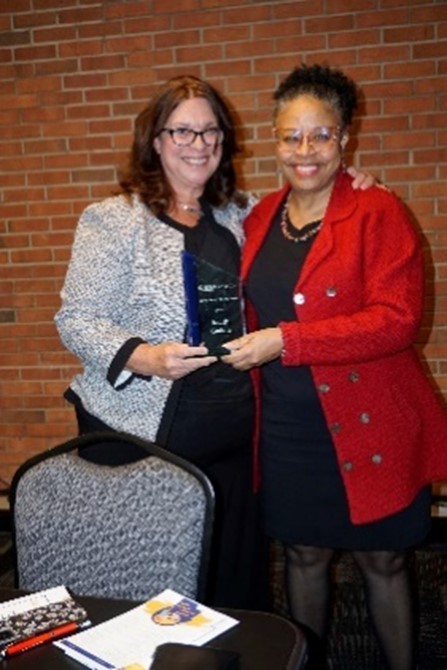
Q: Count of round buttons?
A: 8